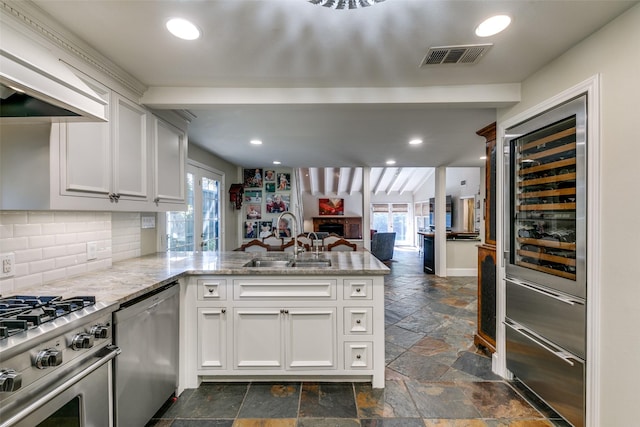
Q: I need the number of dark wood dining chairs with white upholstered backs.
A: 6